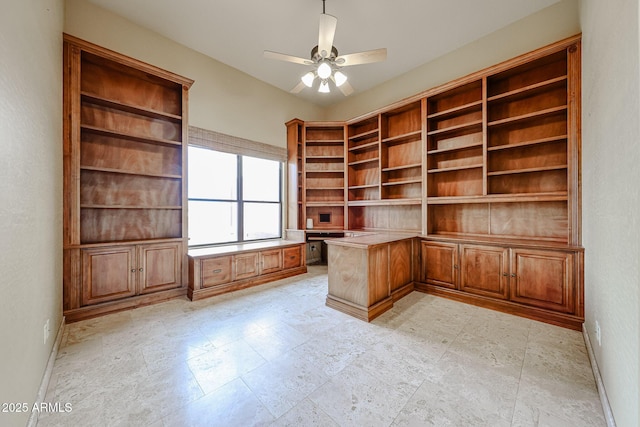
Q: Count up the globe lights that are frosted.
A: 4